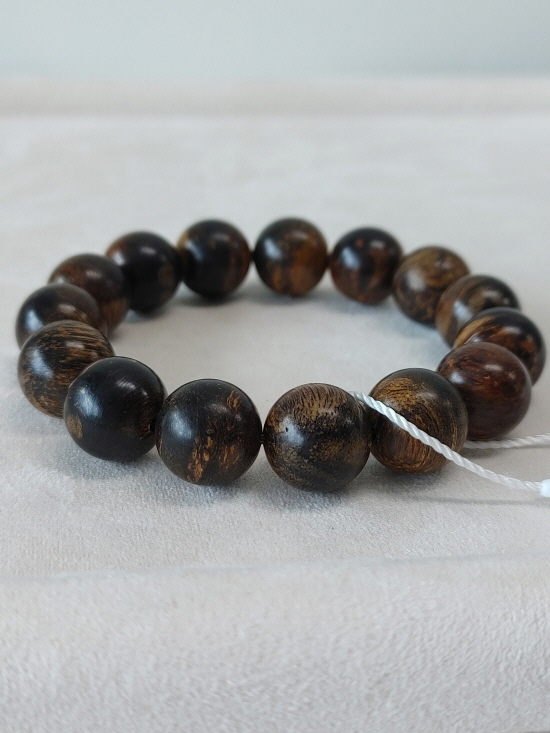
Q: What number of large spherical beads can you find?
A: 15